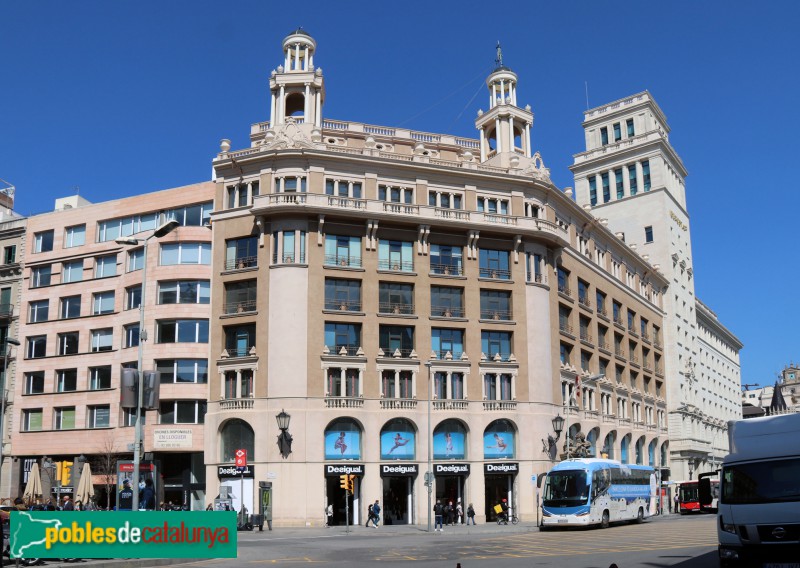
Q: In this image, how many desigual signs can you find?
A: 5